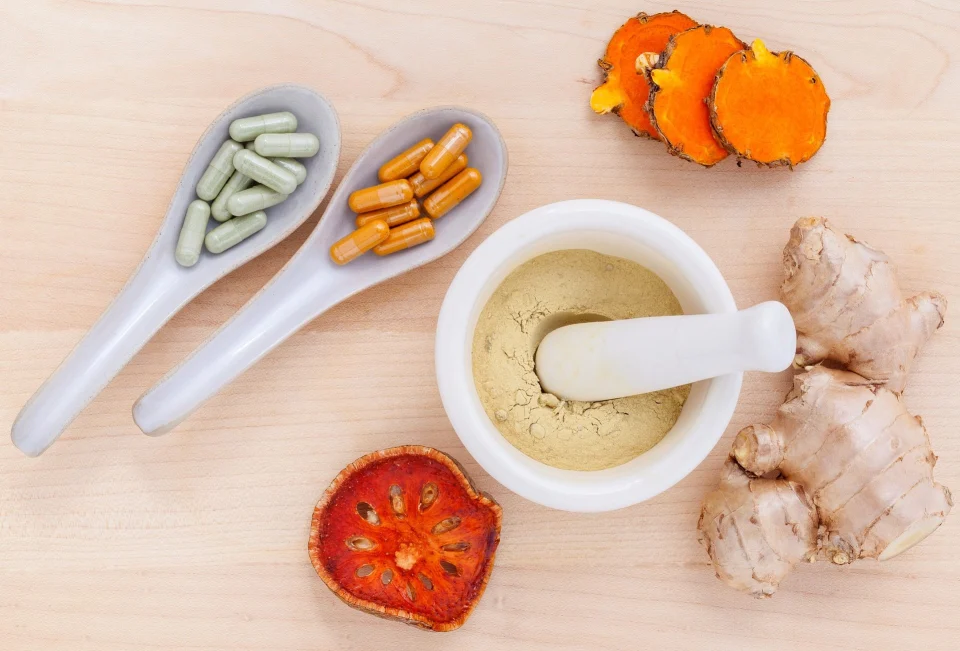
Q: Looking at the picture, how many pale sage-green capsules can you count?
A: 9